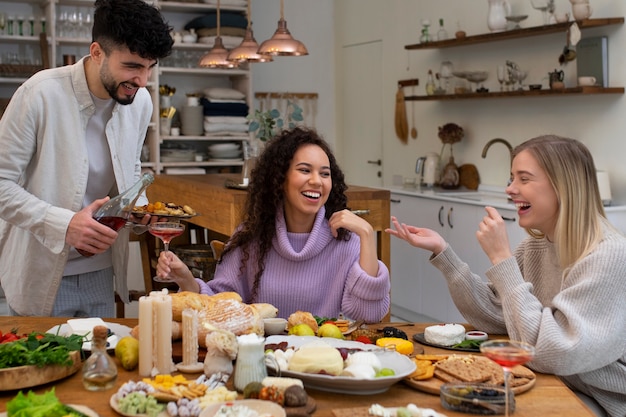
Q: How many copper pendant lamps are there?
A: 3